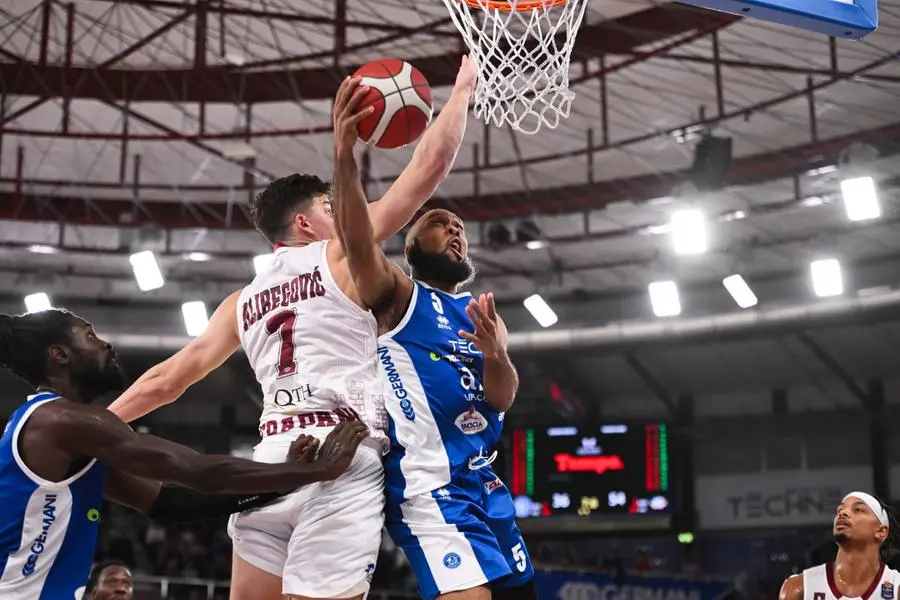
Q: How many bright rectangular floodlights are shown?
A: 10